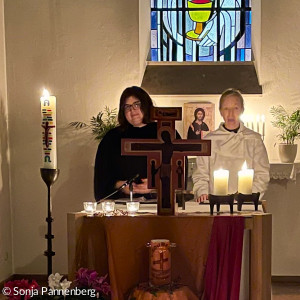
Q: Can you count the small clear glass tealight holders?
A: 3